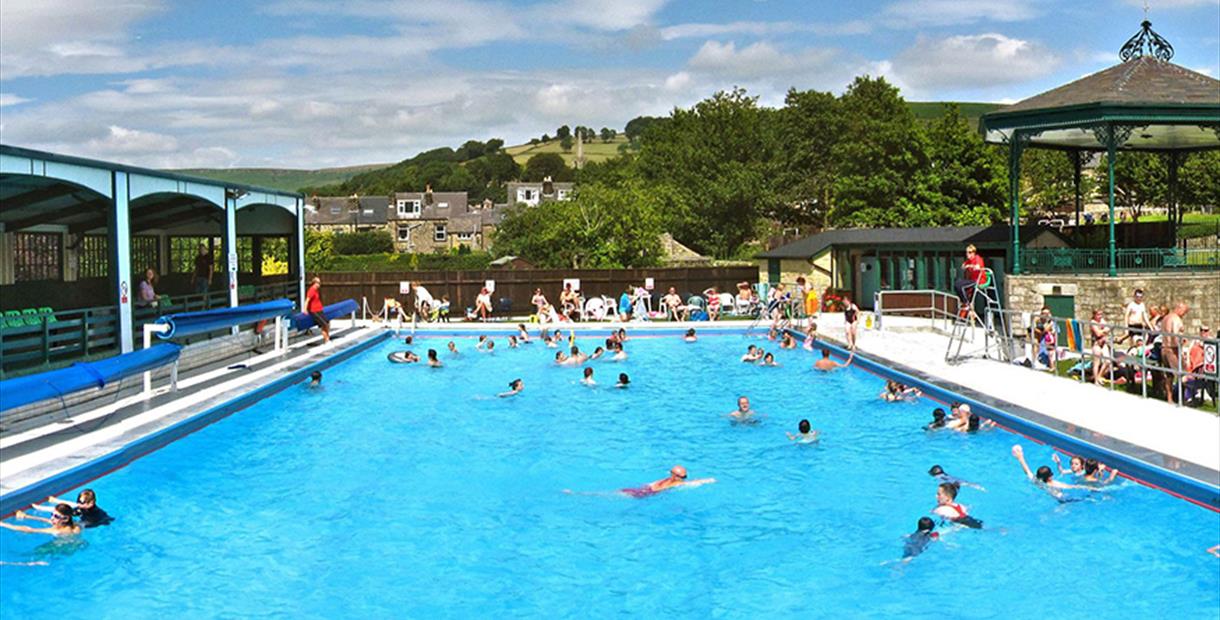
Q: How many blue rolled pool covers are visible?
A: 3